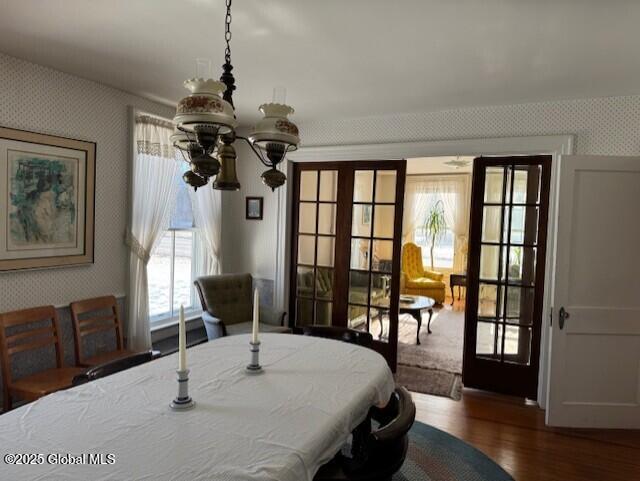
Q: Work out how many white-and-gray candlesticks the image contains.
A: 2